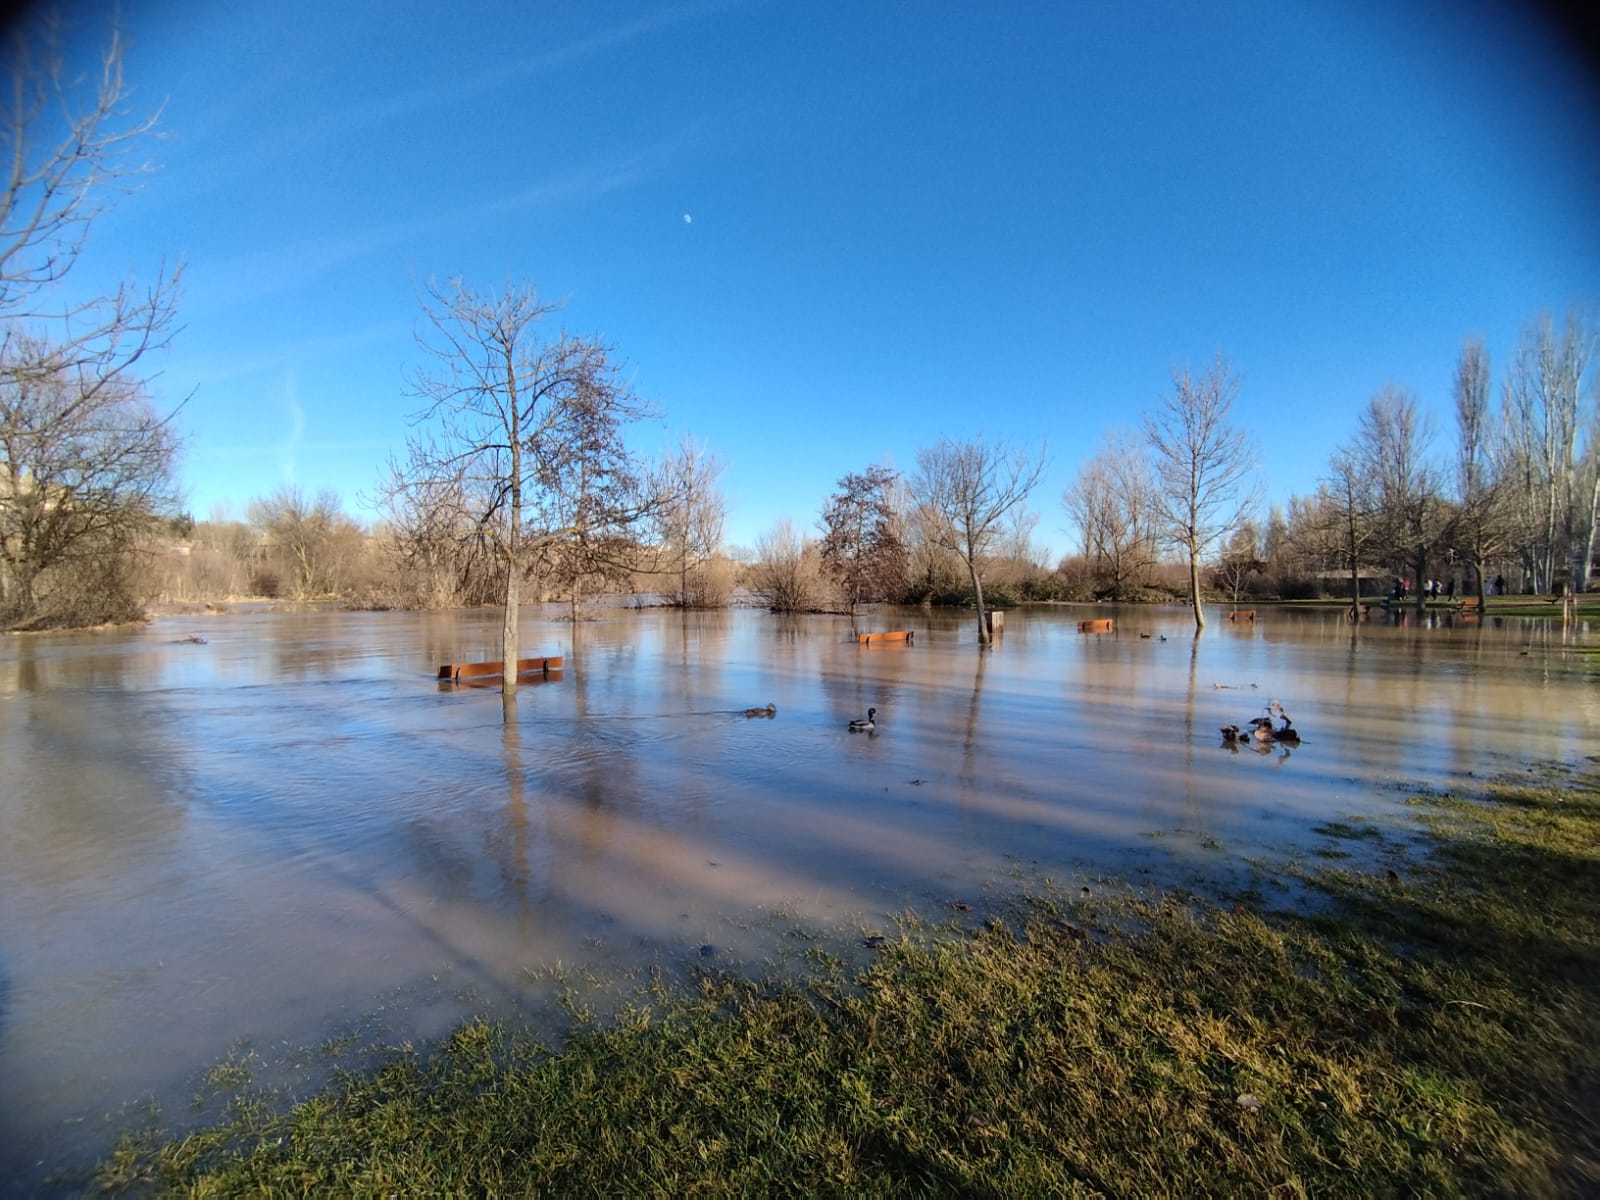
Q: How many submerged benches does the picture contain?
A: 4